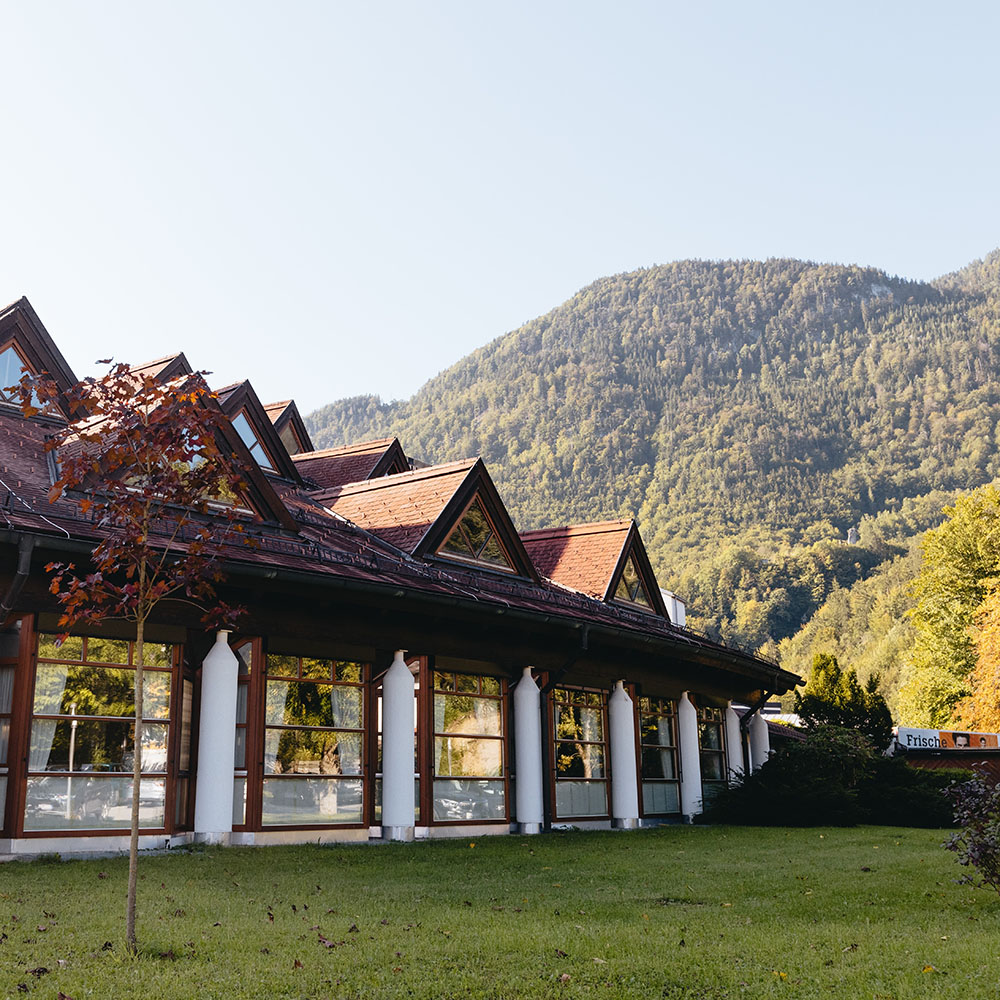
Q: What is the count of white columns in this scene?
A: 7